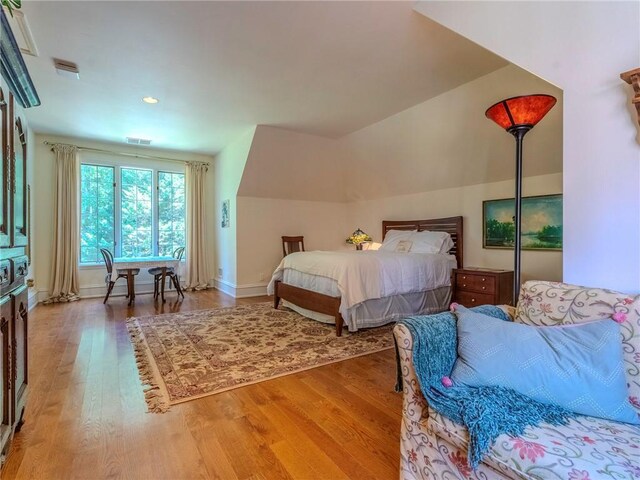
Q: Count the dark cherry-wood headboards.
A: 1